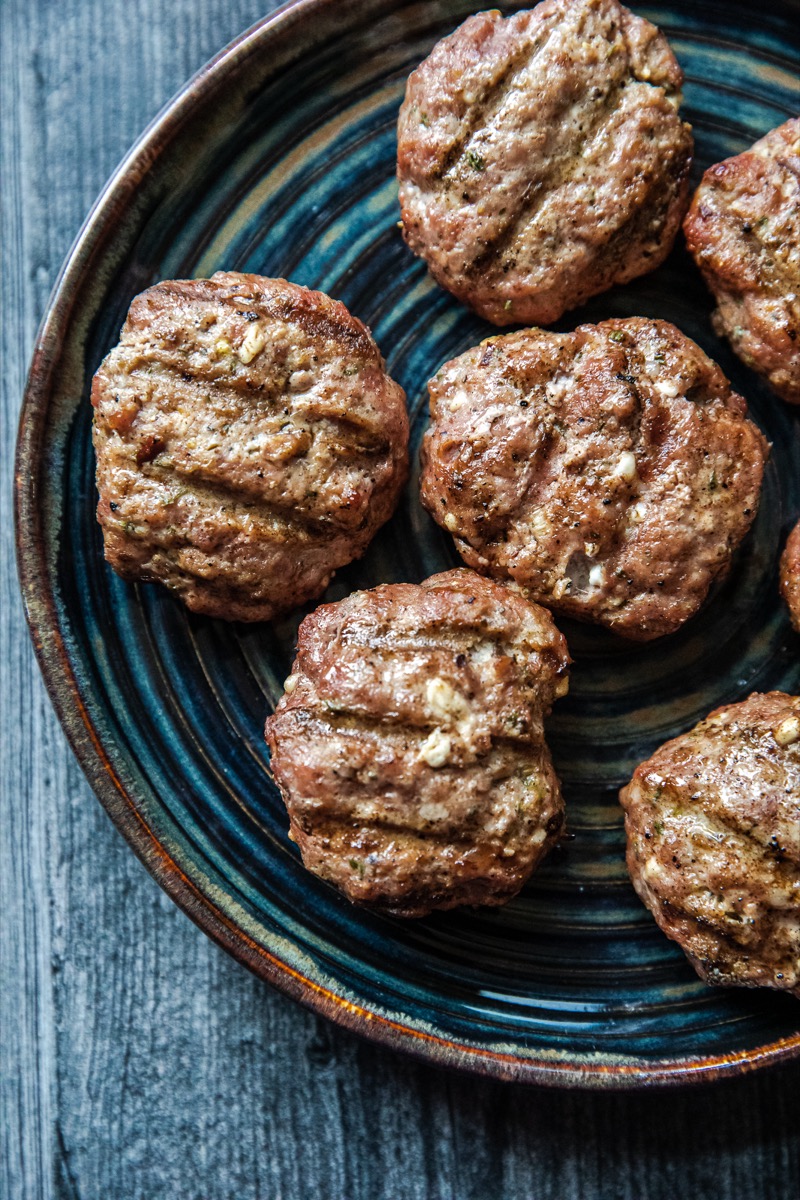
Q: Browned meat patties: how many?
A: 7